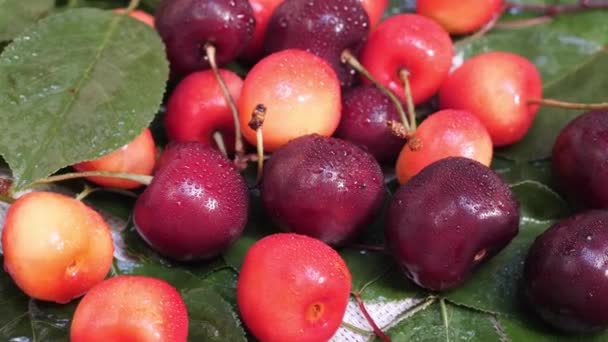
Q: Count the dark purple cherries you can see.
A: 8